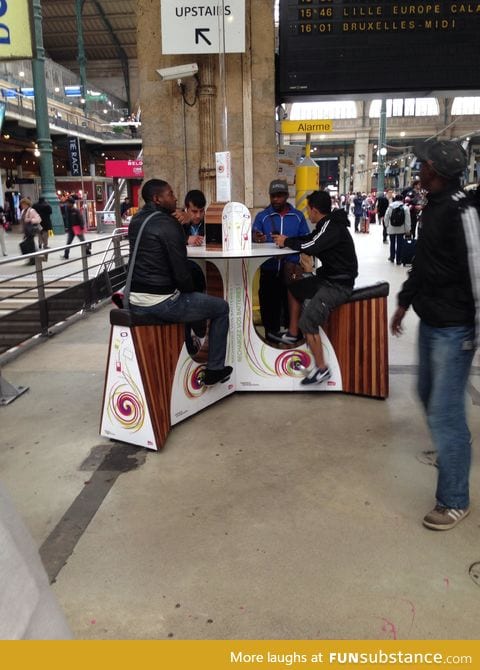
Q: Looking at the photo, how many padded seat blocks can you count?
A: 2